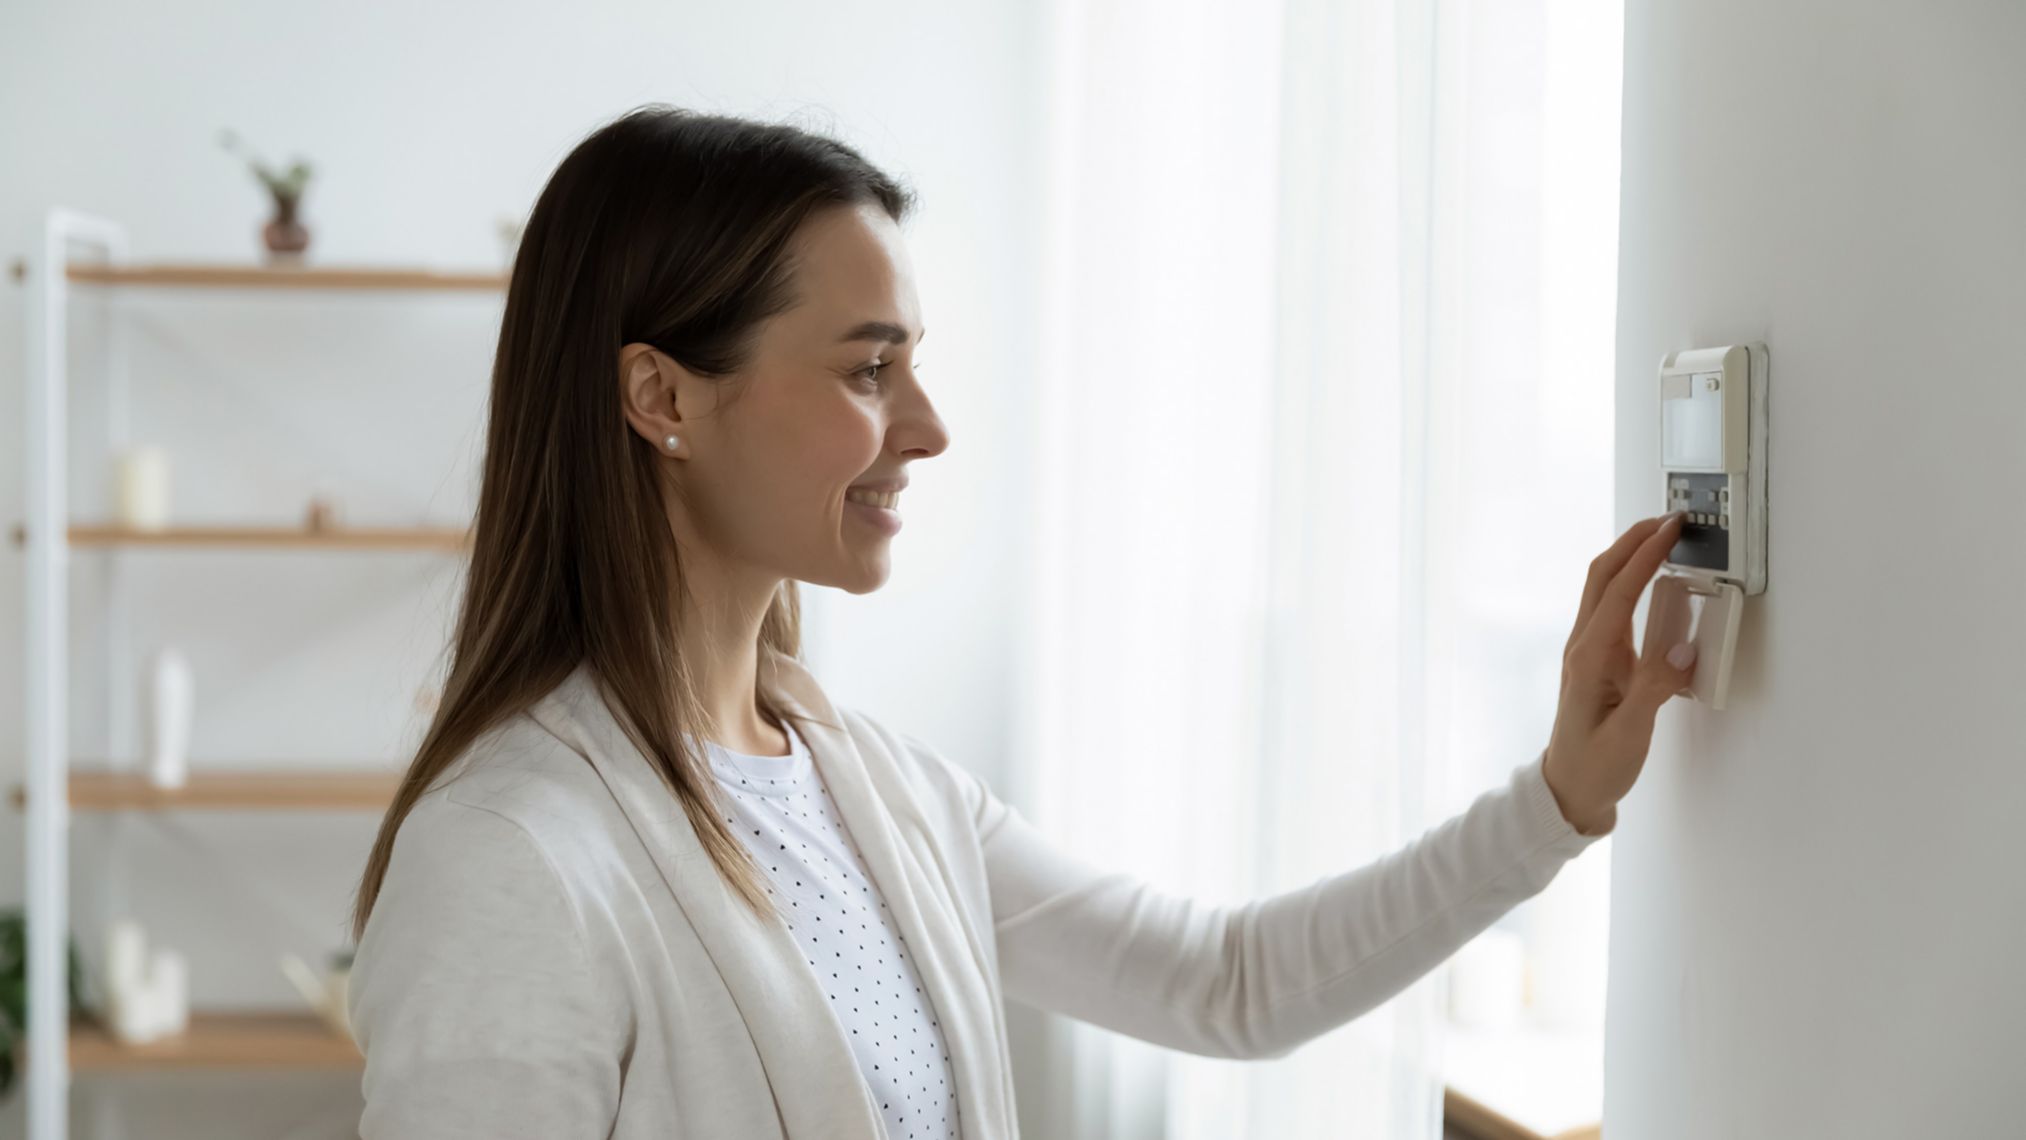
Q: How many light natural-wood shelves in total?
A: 4